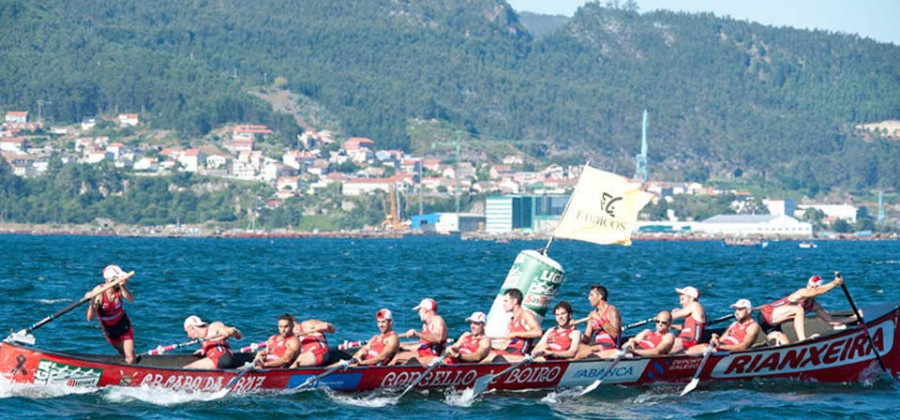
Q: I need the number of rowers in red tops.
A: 14